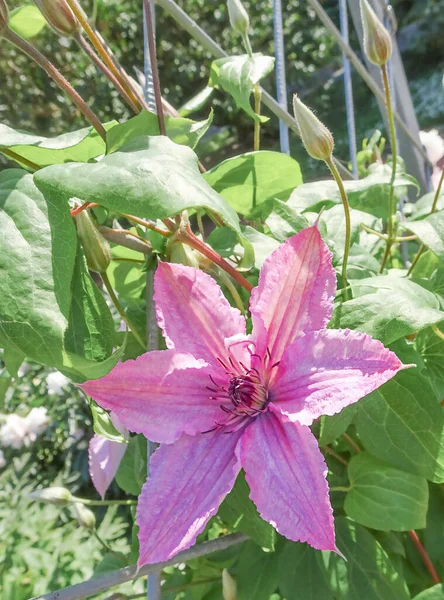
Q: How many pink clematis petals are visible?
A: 6